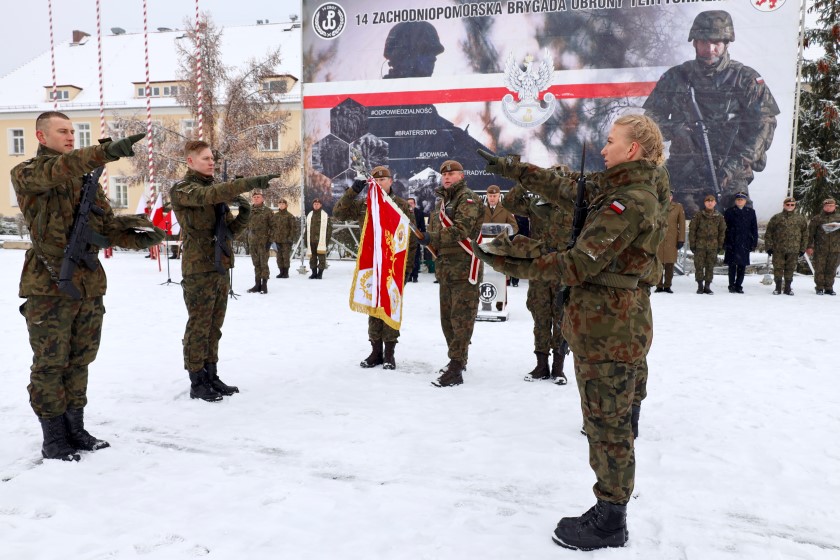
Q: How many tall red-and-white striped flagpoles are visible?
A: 4